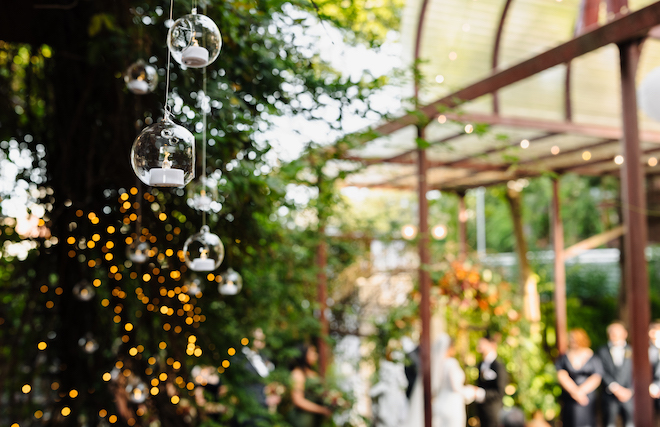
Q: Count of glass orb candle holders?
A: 11